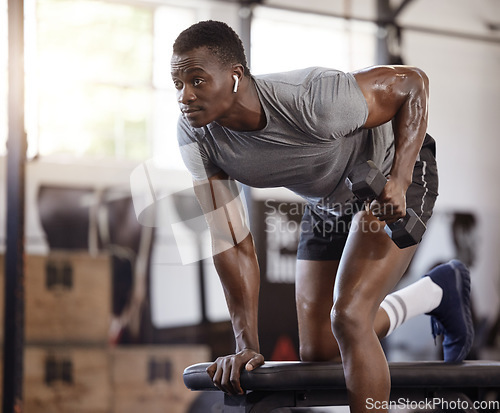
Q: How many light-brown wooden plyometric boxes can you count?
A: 3